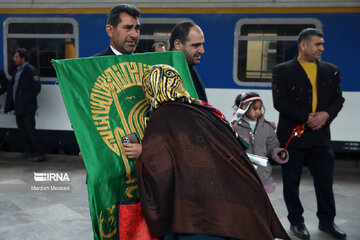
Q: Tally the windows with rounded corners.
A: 3